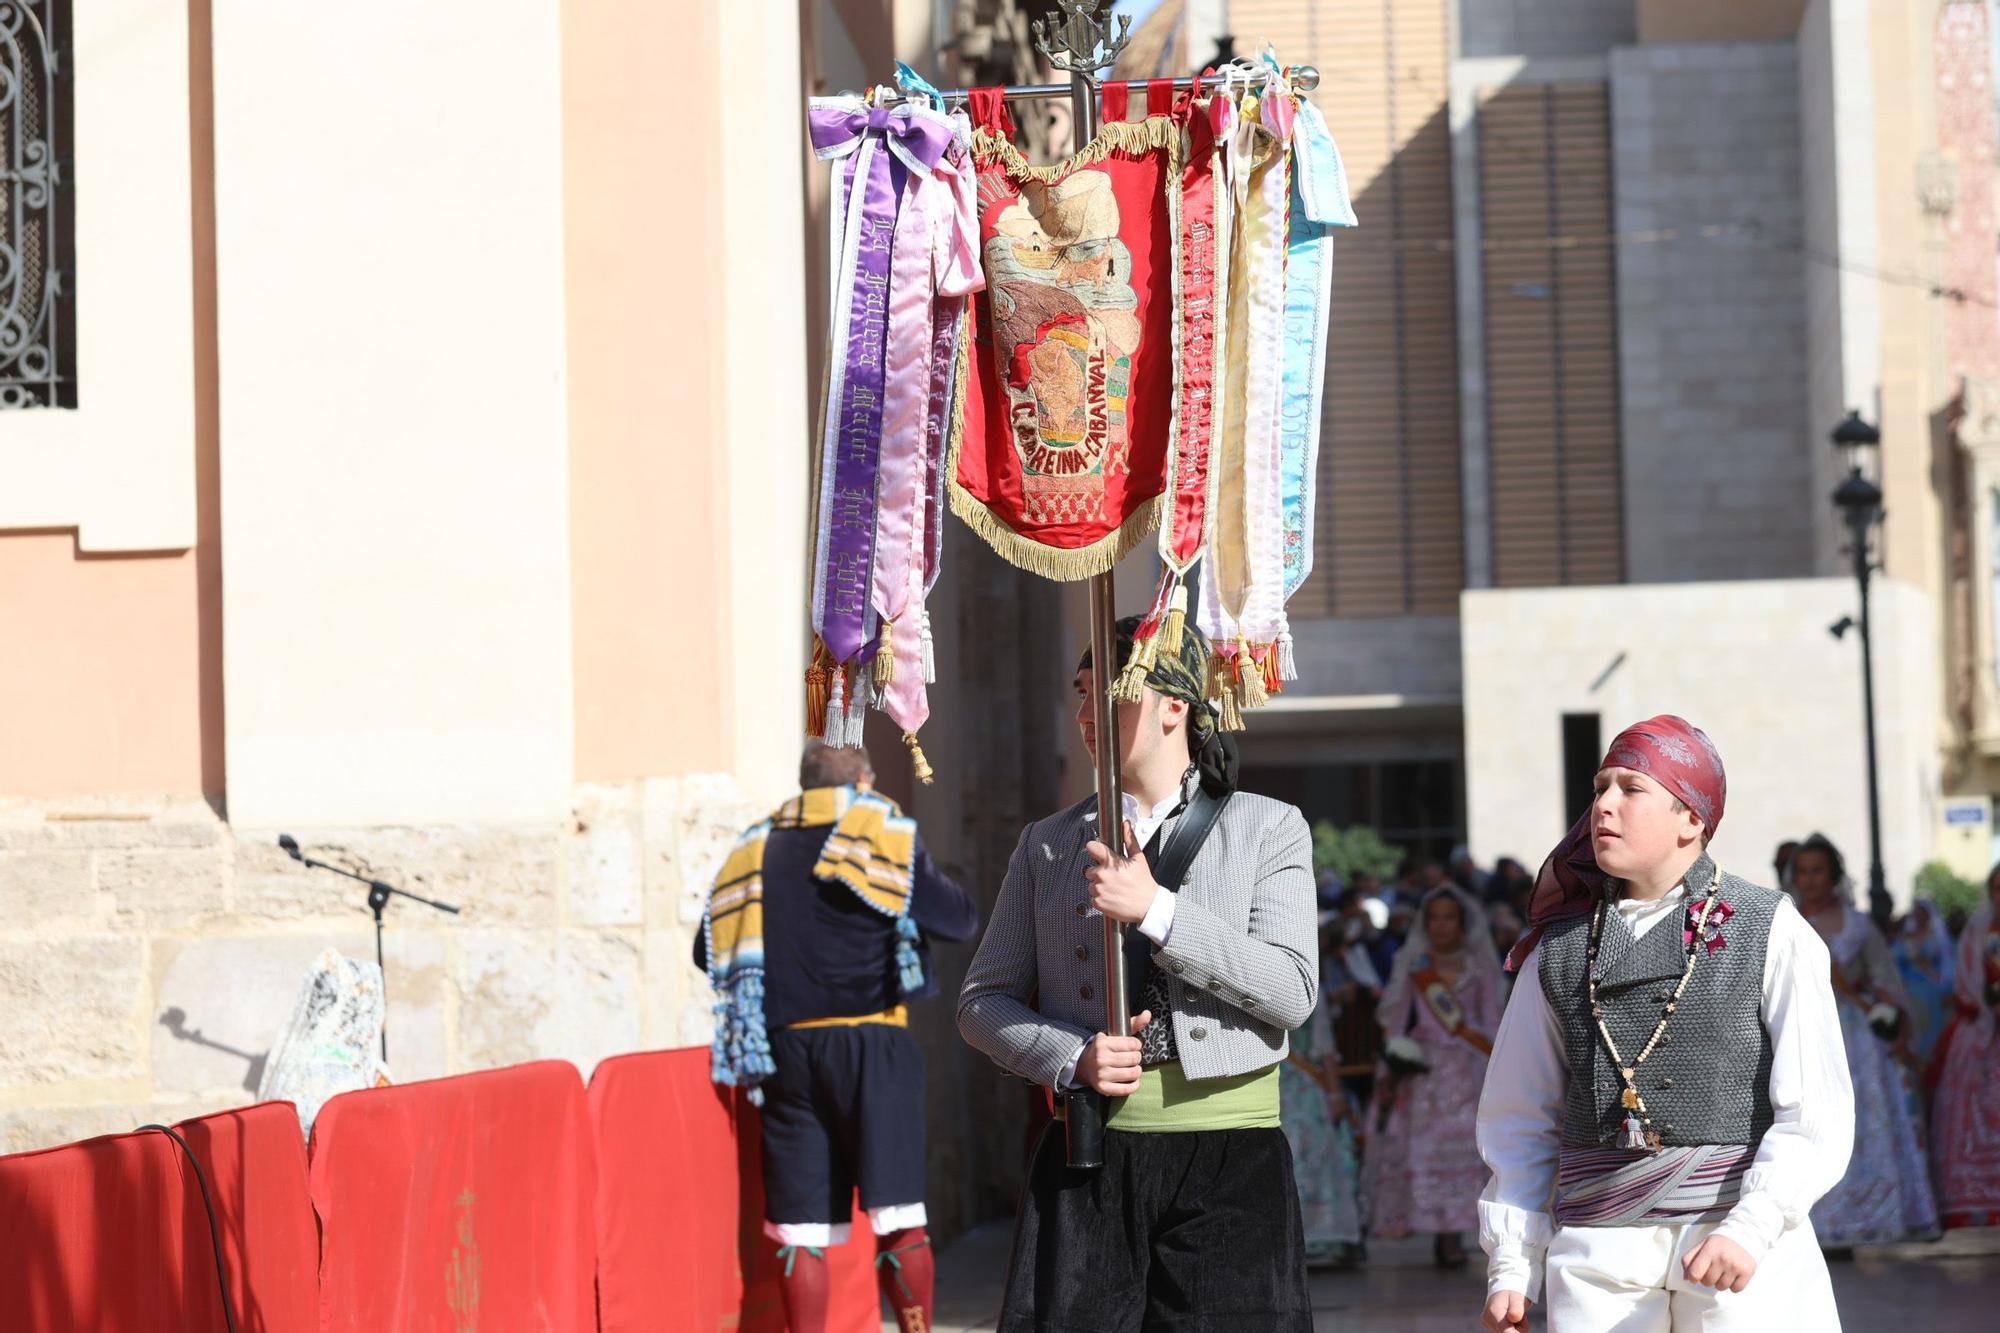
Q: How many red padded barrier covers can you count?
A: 4